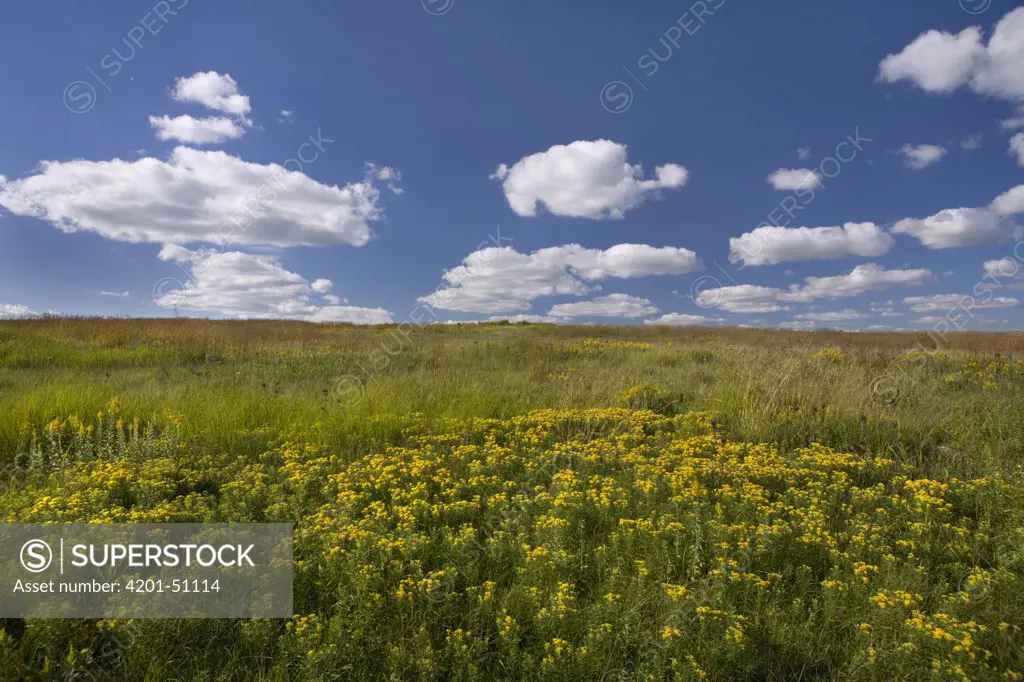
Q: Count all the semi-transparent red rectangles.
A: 0